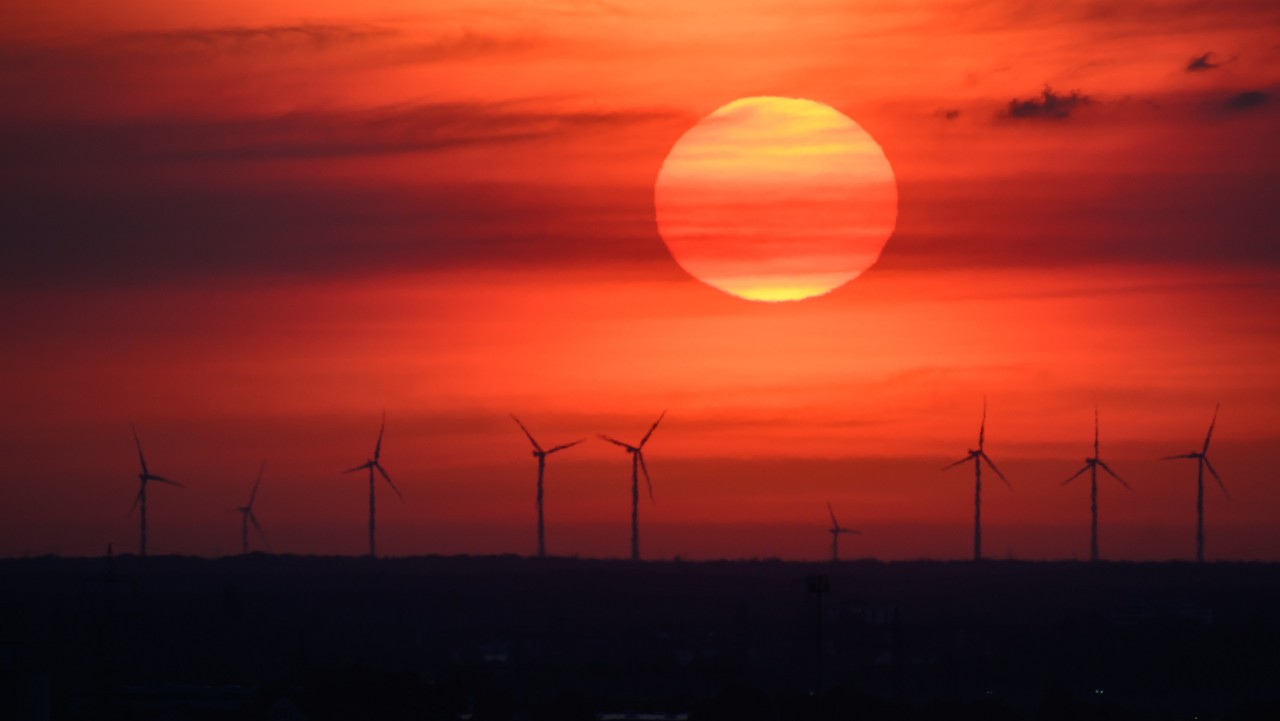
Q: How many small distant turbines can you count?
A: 2